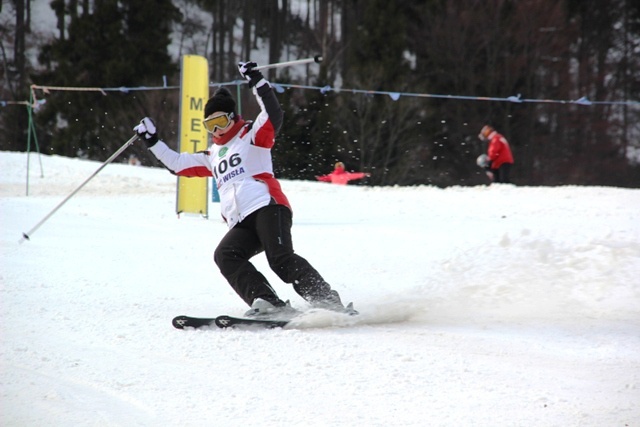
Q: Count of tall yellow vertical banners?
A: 1